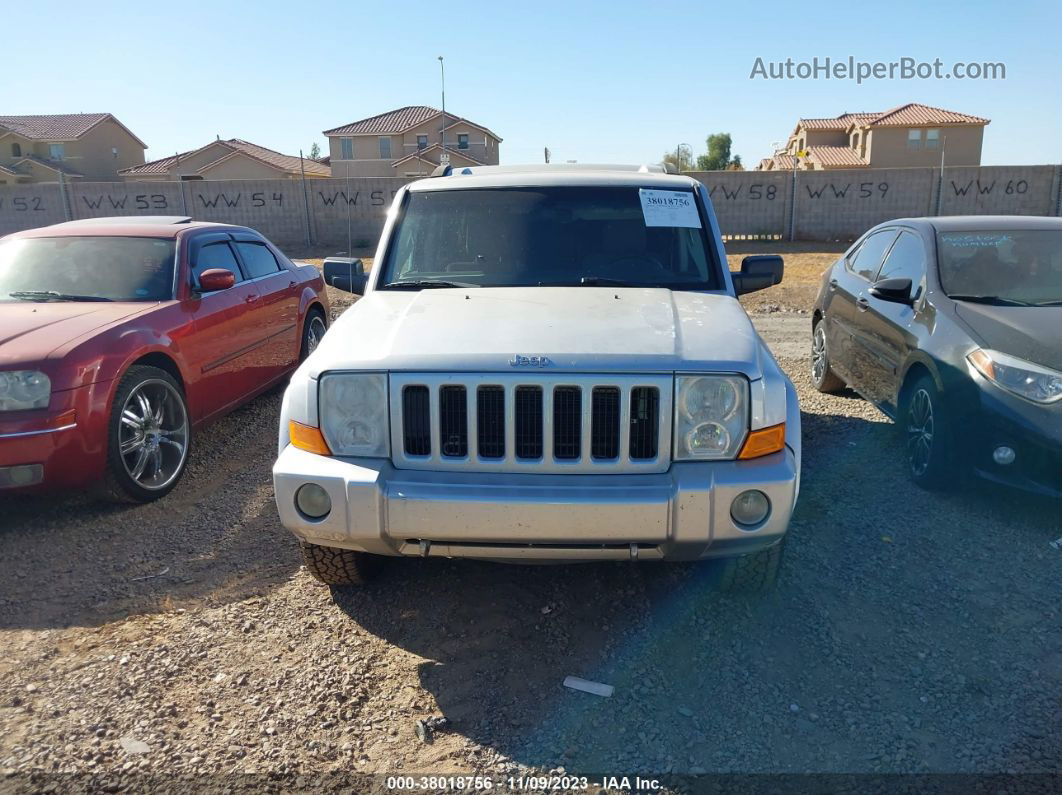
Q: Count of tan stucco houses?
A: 4